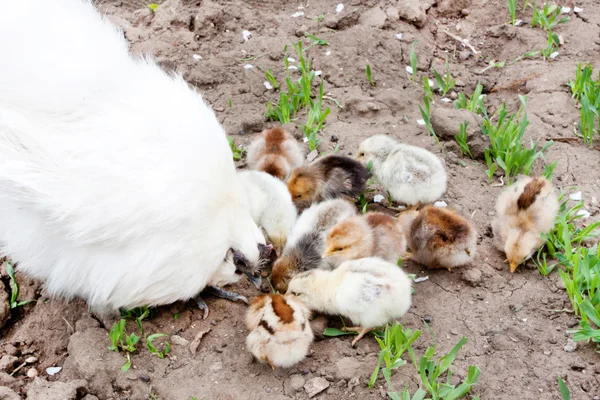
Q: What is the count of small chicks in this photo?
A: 10